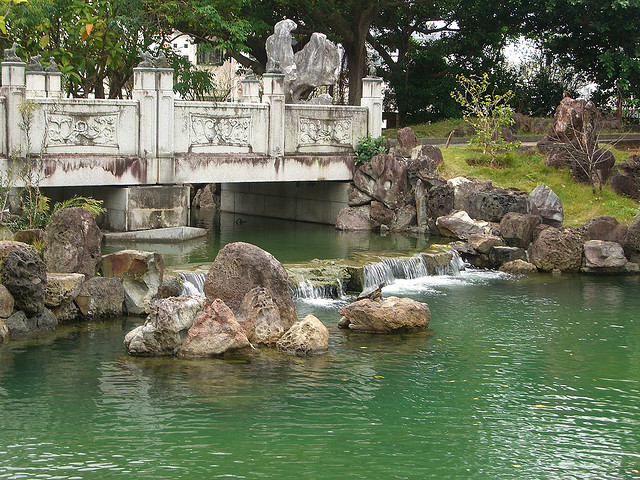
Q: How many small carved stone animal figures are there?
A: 8